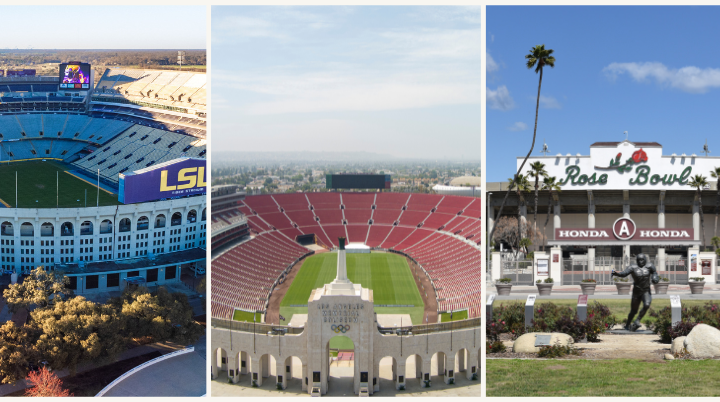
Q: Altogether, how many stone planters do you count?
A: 6